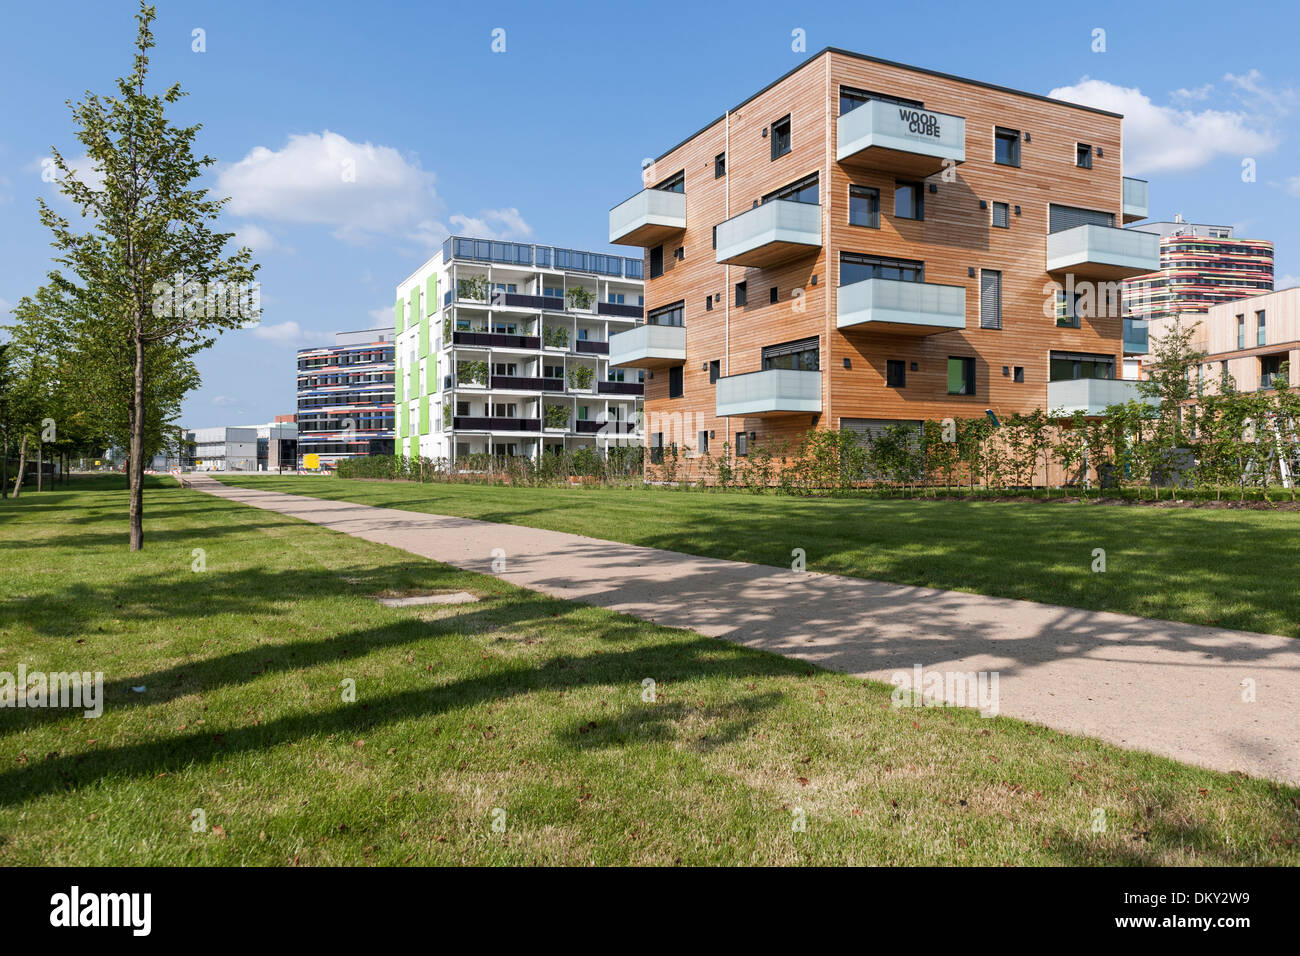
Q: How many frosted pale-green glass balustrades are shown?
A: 10